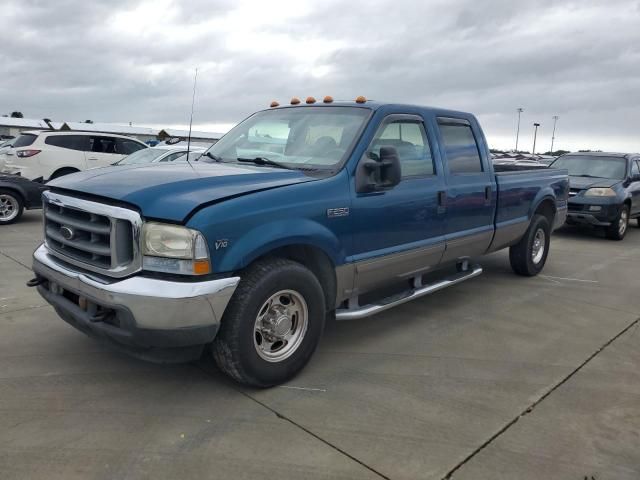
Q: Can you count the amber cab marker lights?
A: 5